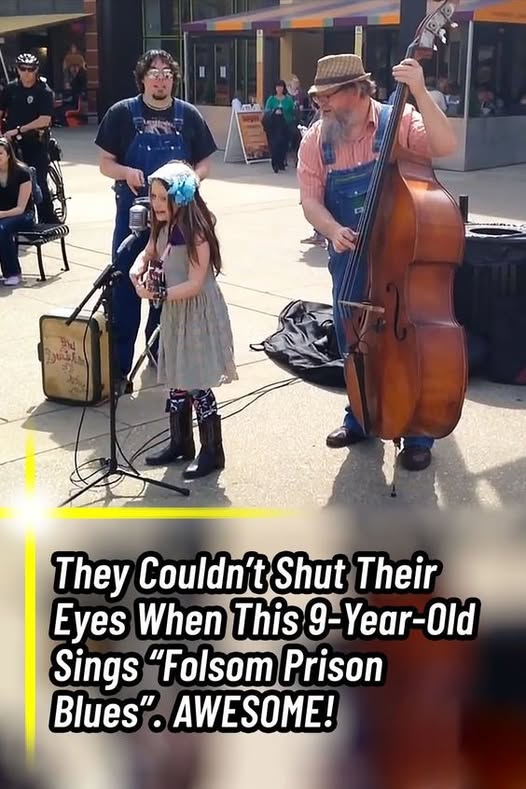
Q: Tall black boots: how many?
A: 2